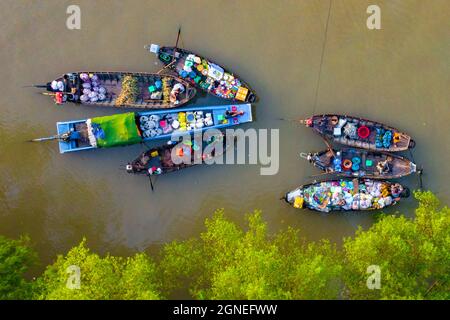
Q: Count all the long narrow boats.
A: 7